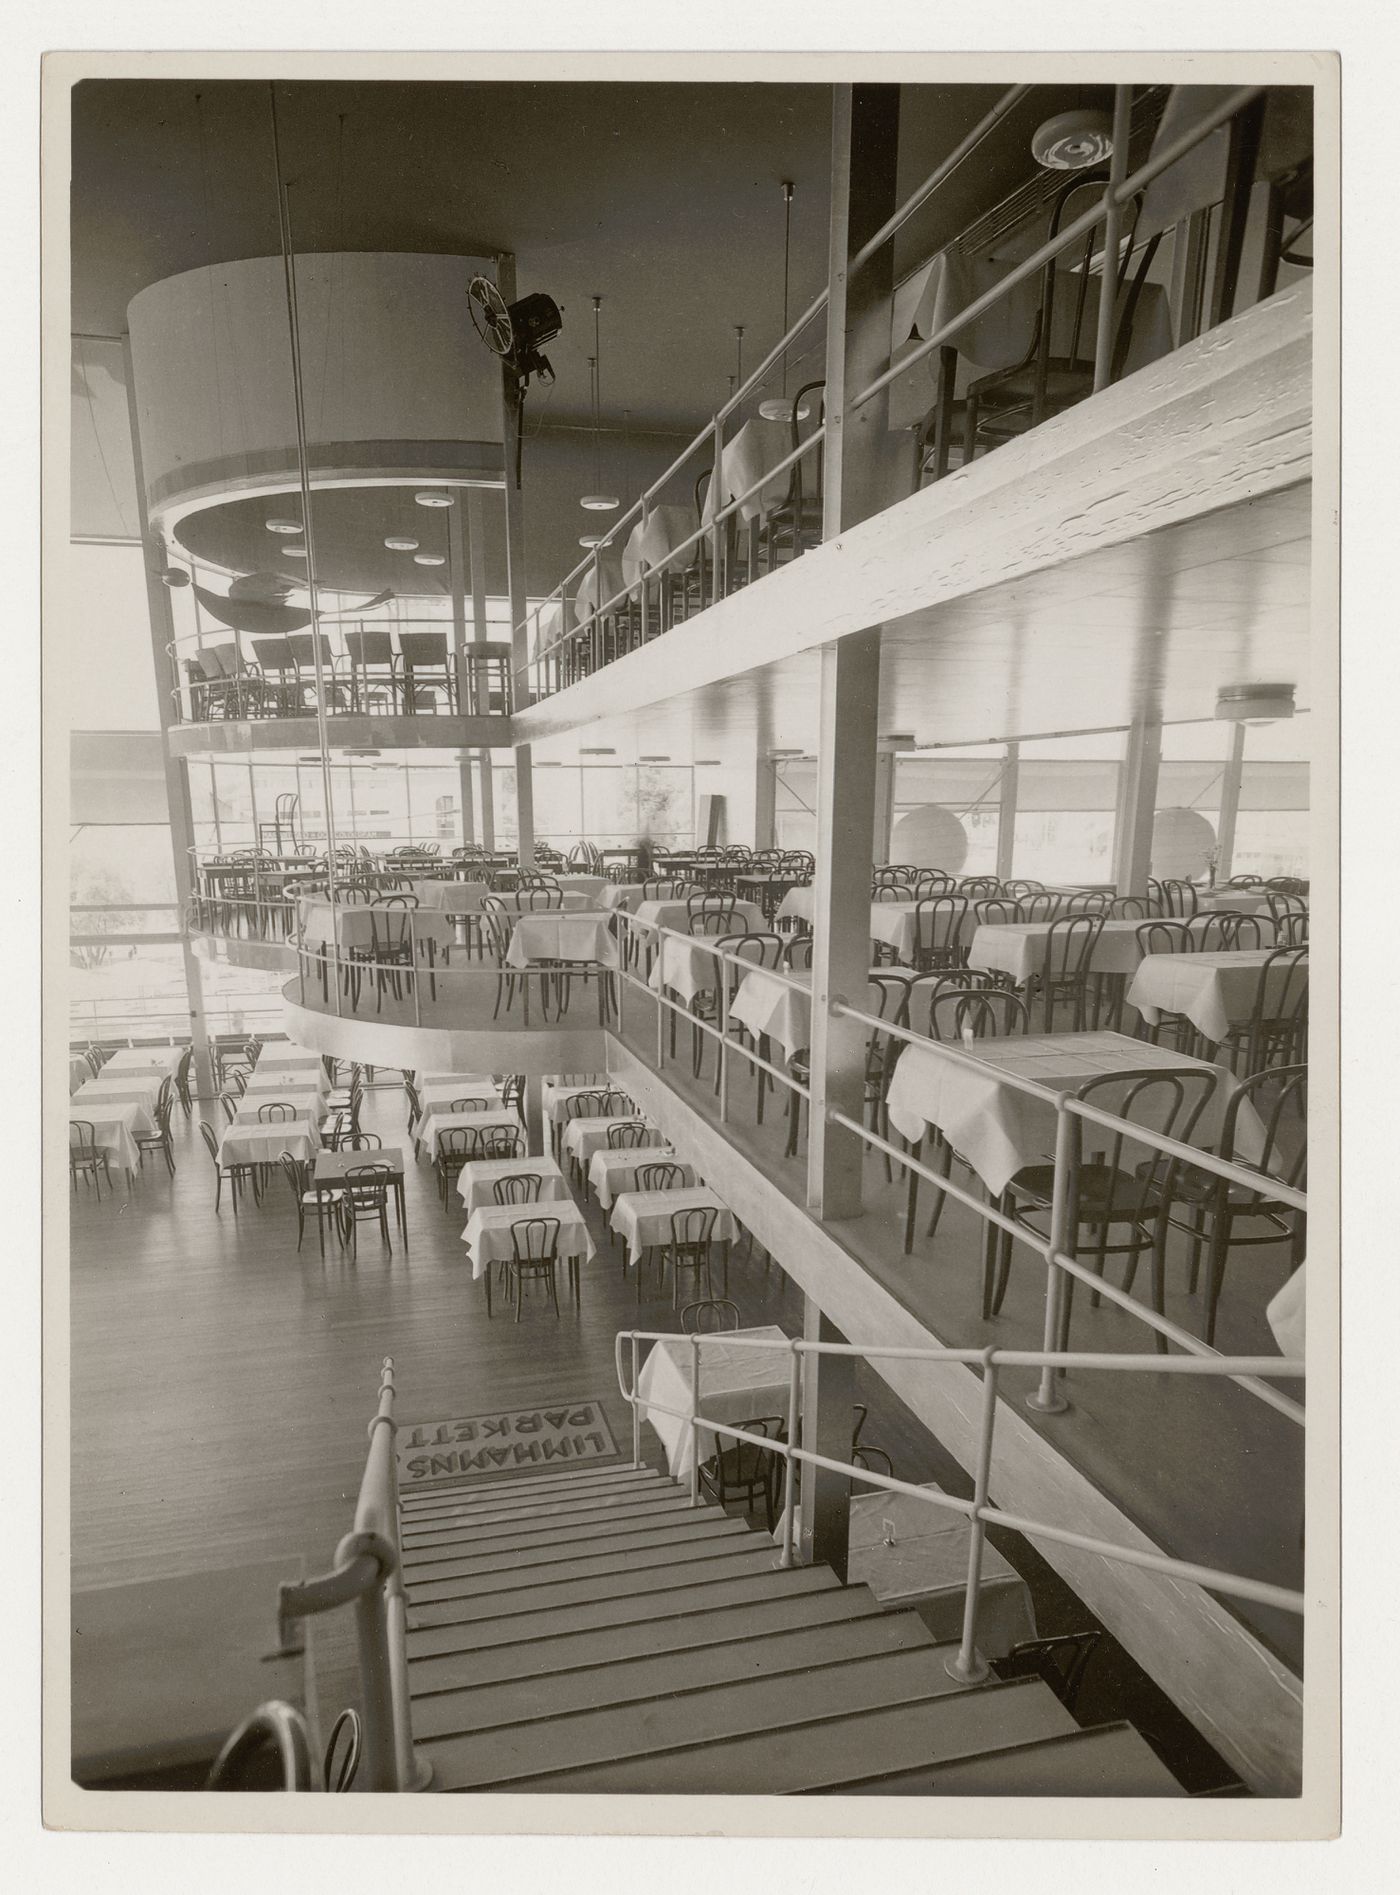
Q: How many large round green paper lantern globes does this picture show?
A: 0